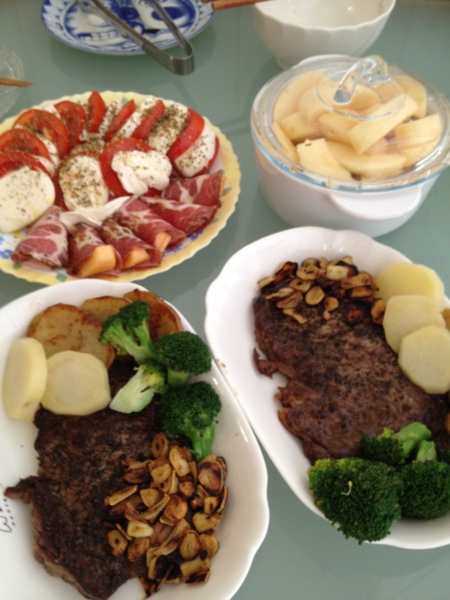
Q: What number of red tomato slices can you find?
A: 11